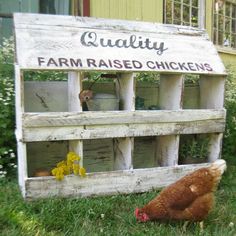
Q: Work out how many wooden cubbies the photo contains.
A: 8